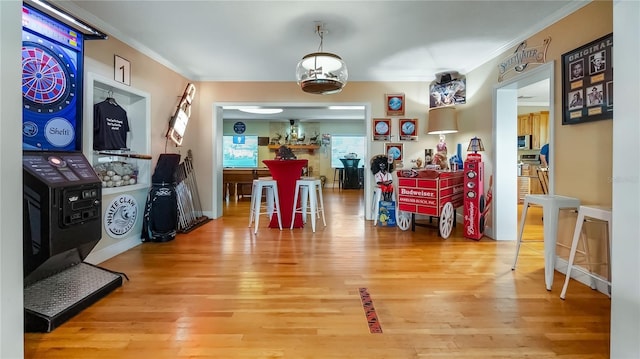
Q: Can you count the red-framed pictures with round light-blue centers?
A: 4